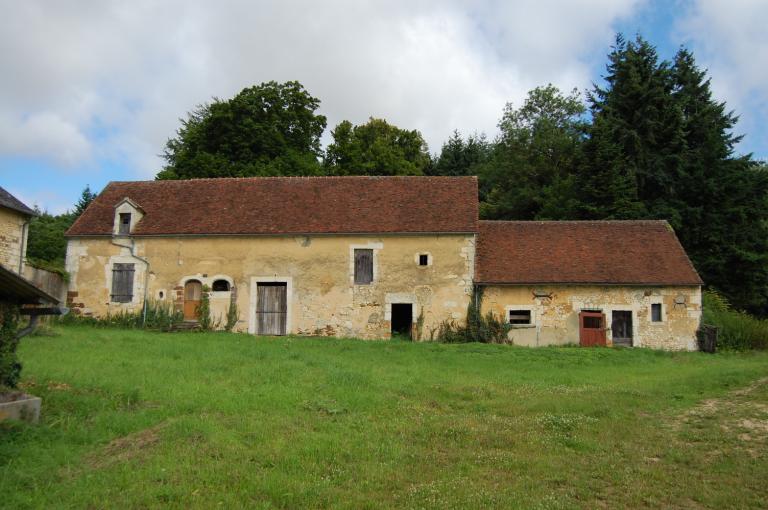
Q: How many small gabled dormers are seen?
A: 1